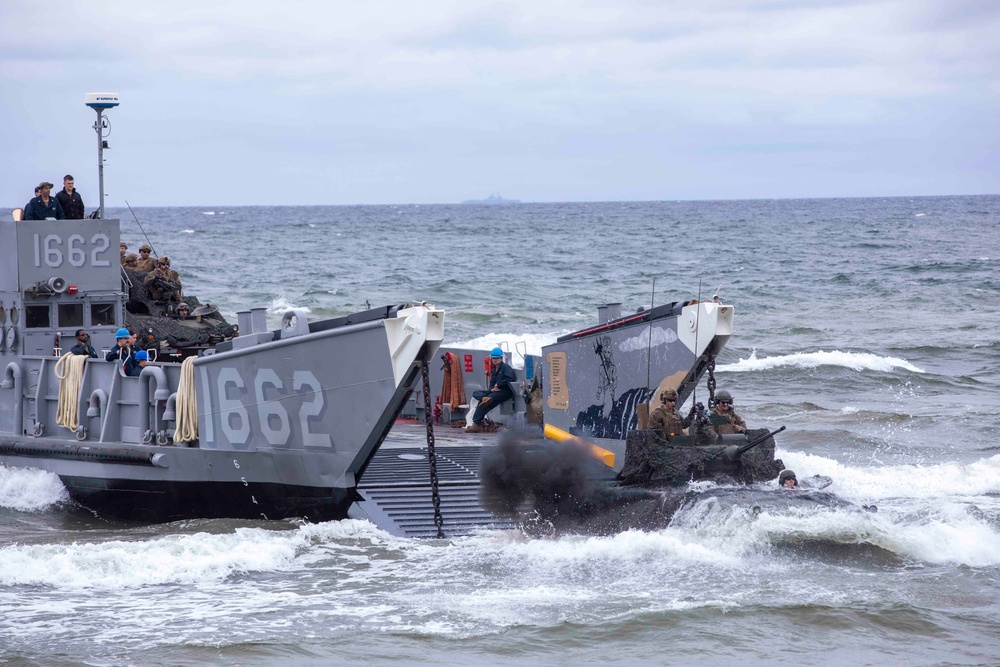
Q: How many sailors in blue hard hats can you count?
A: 3